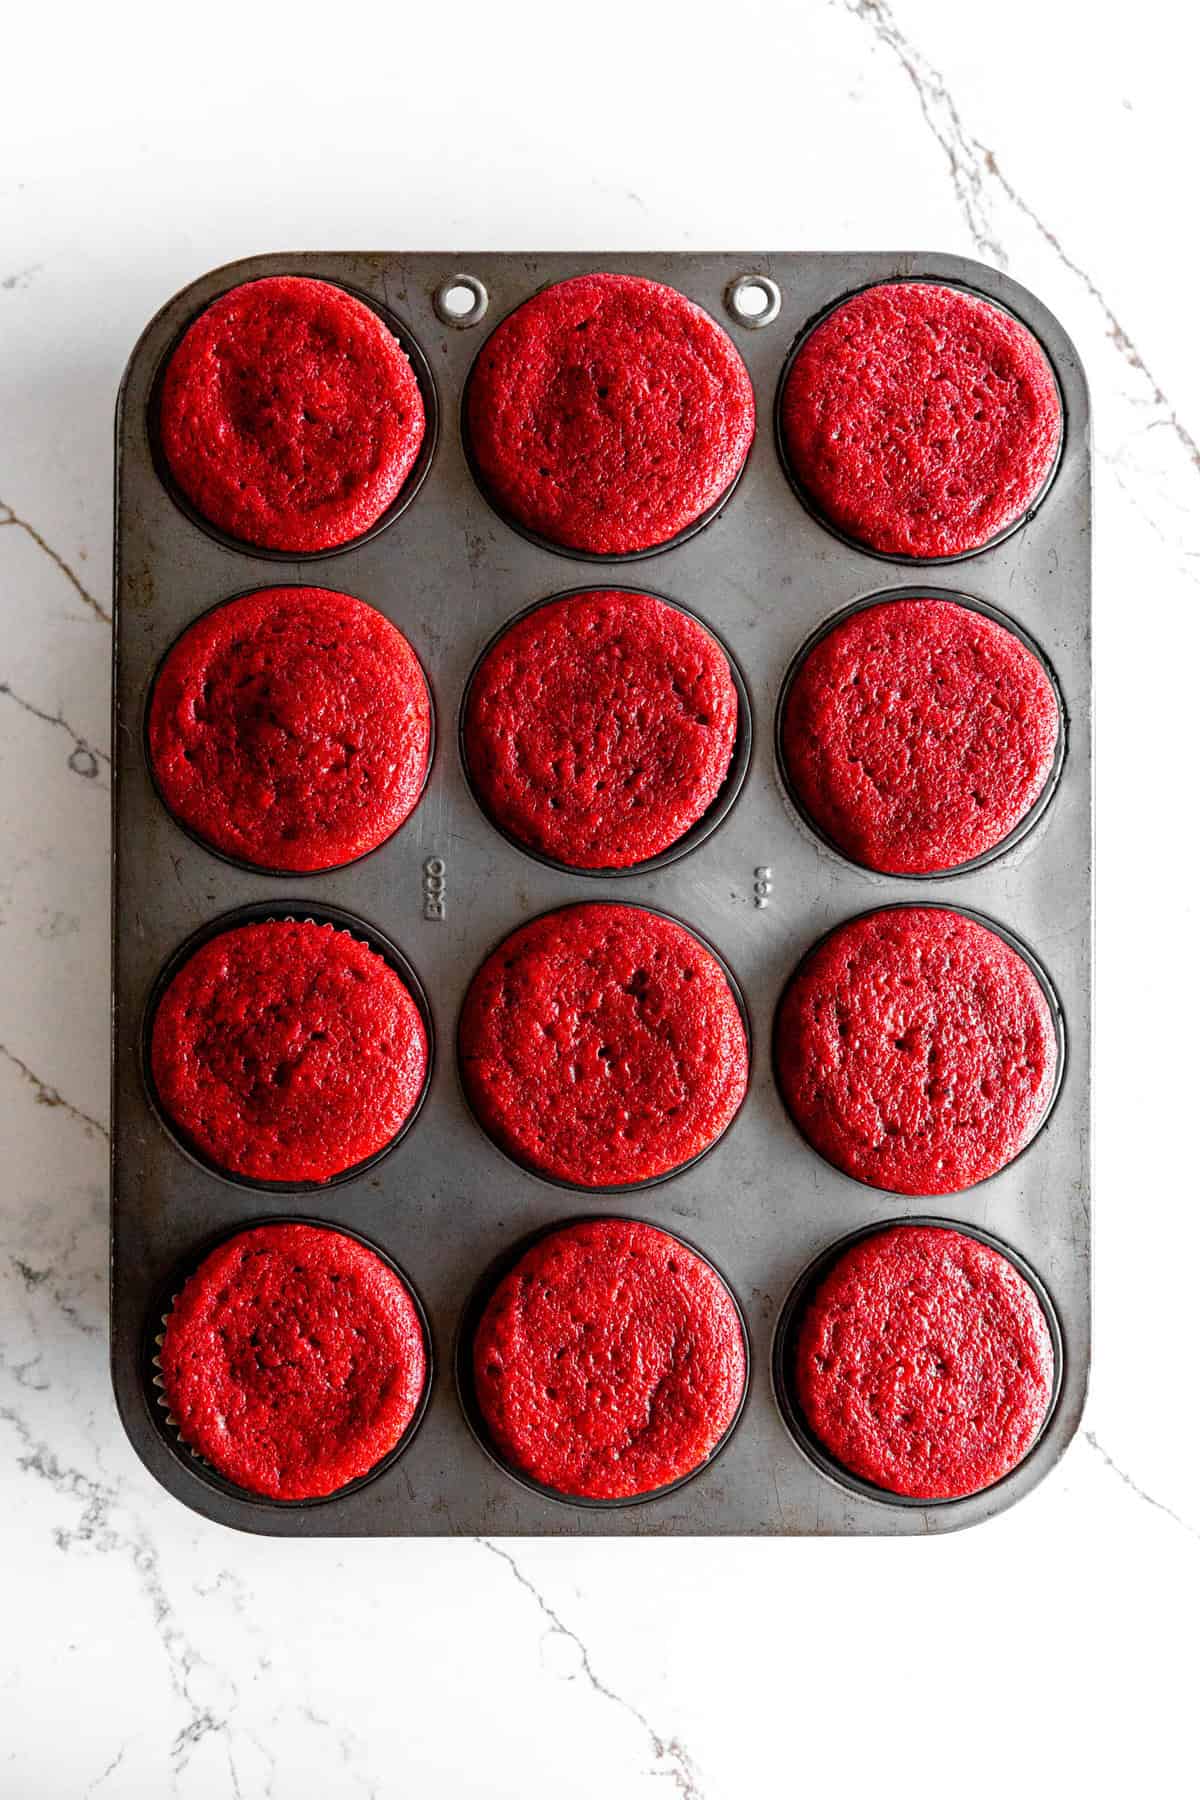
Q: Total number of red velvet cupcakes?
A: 12